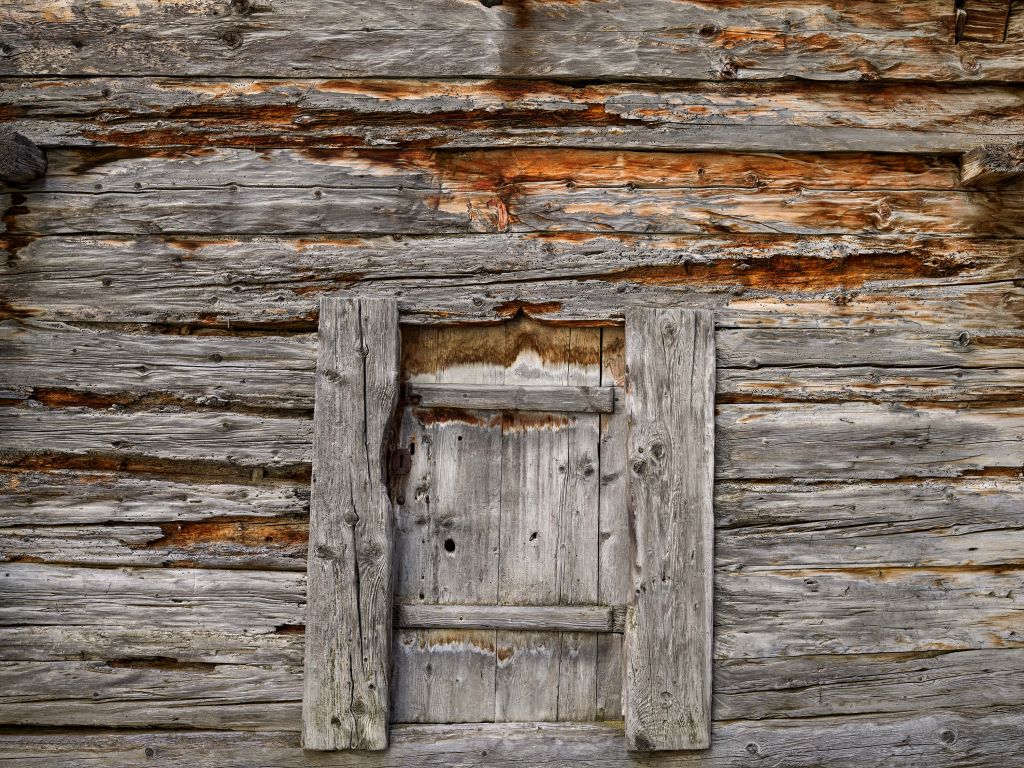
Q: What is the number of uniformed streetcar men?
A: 0